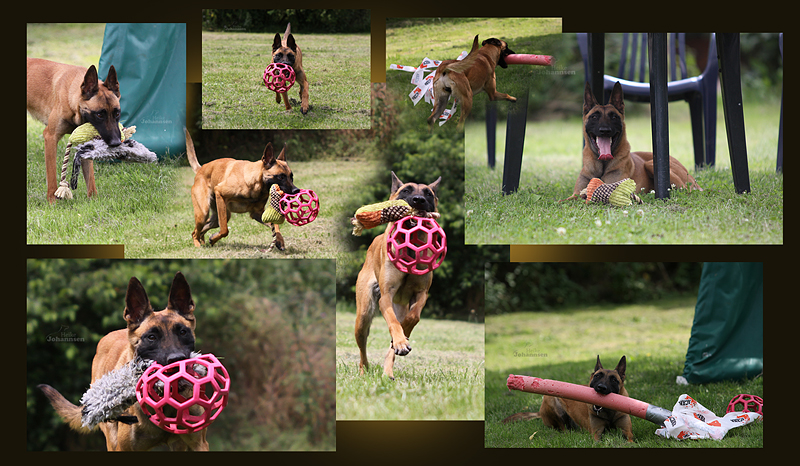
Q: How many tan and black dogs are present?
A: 8